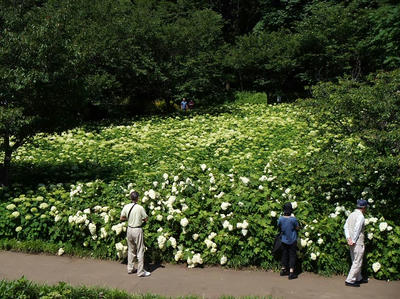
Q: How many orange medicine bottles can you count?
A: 0